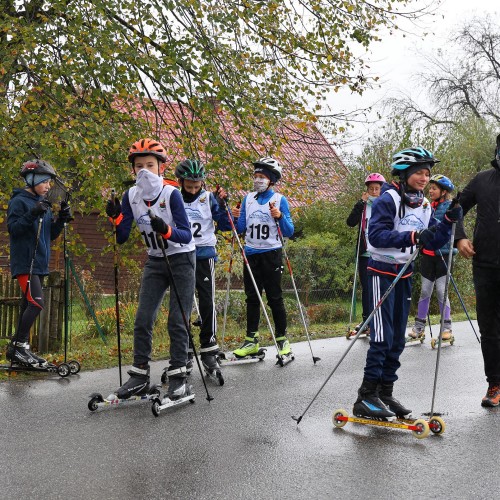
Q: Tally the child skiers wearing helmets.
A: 7